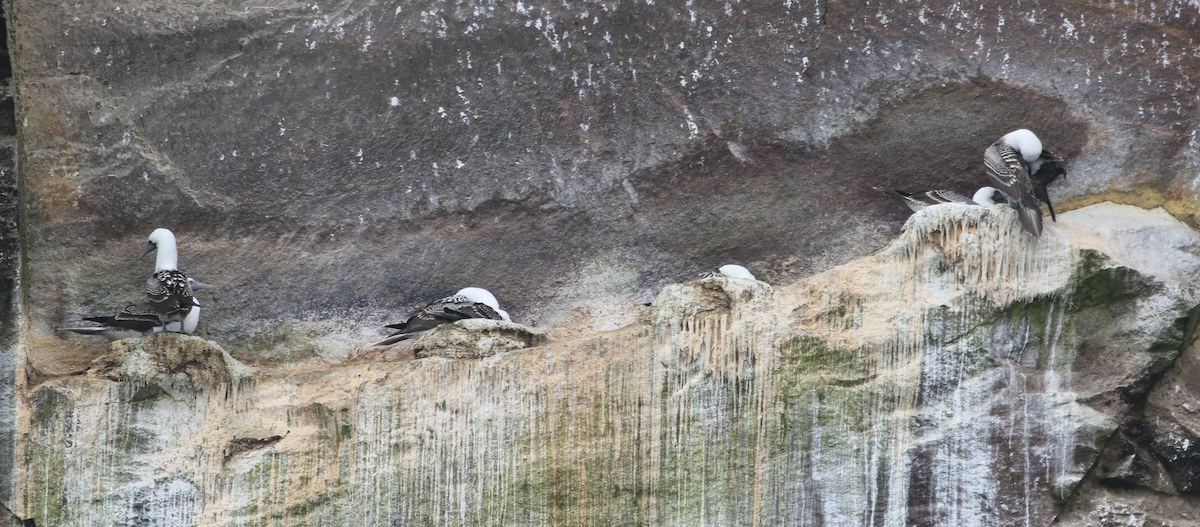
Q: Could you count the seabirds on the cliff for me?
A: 6